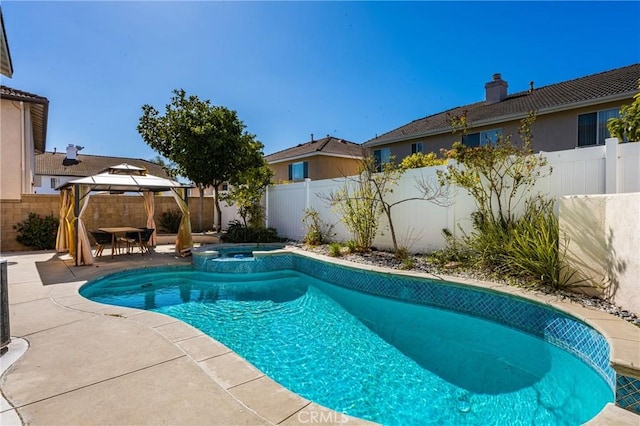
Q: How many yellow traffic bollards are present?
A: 0